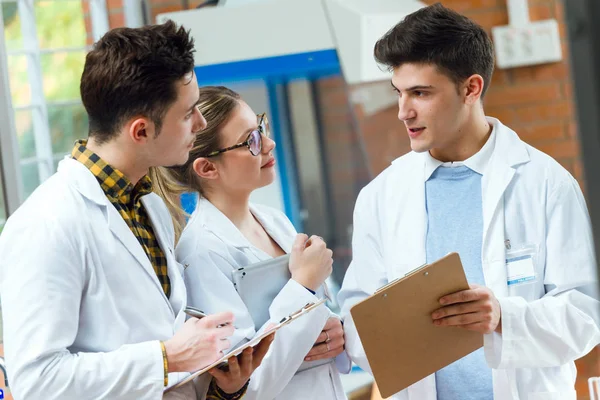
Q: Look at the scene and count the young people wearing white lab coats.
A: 3